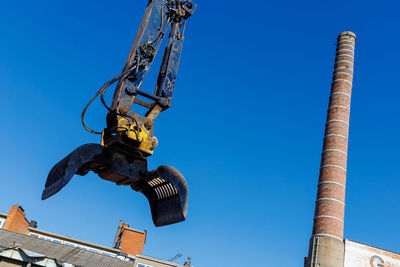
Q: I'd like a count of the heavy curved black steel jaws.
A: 2